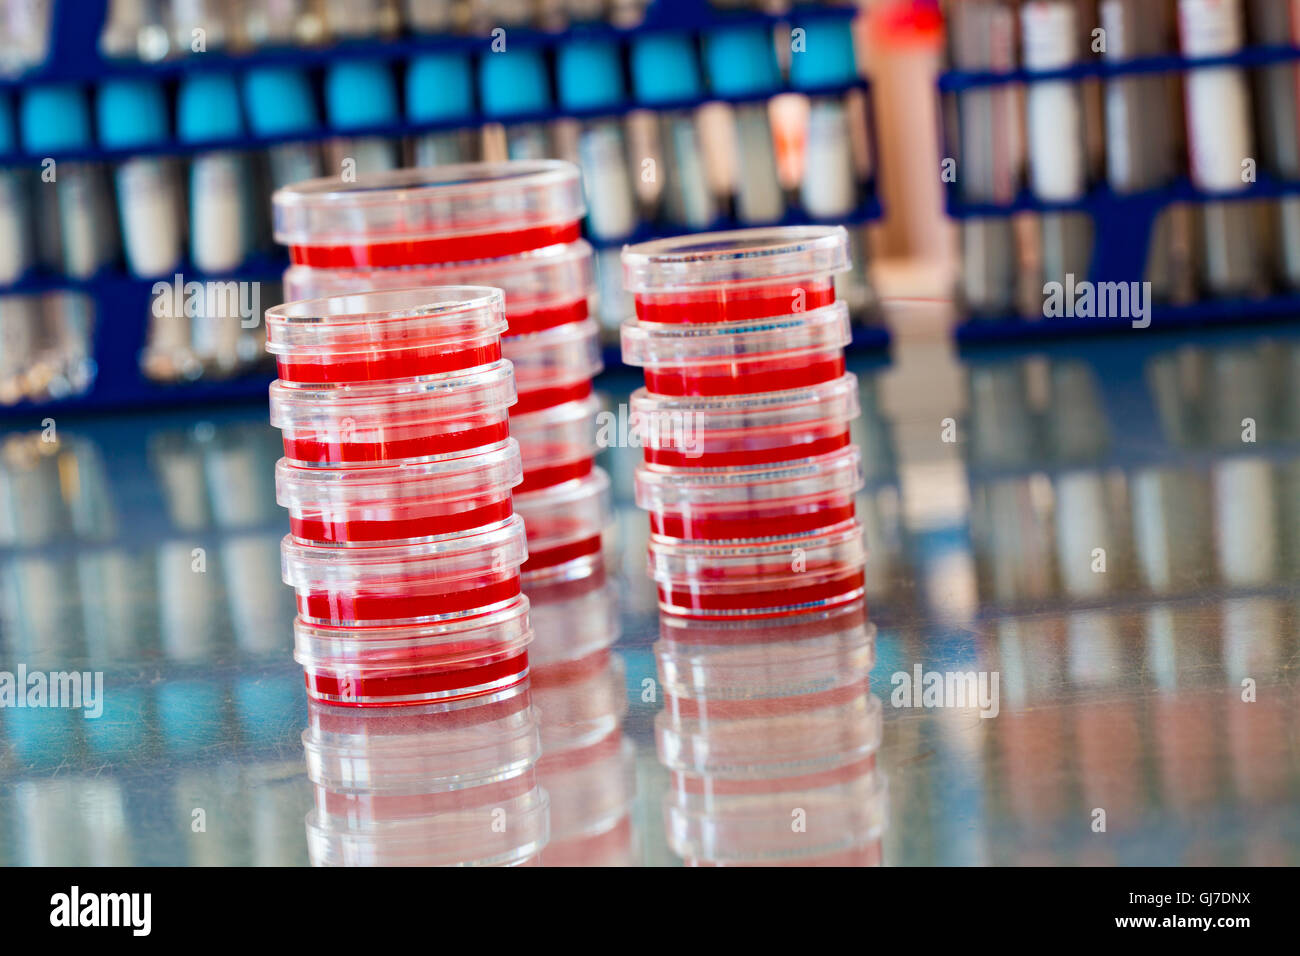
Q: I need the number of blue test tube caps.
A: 12